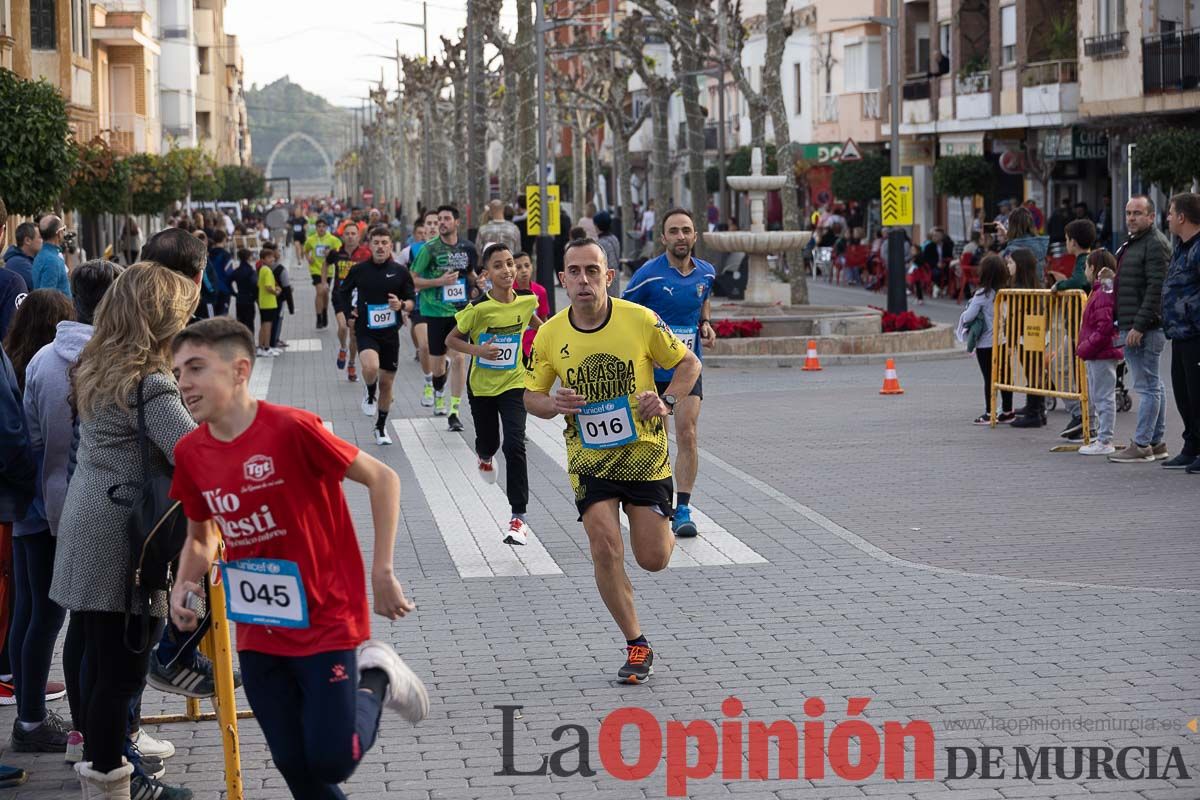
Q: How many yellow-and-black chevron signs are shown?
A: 2